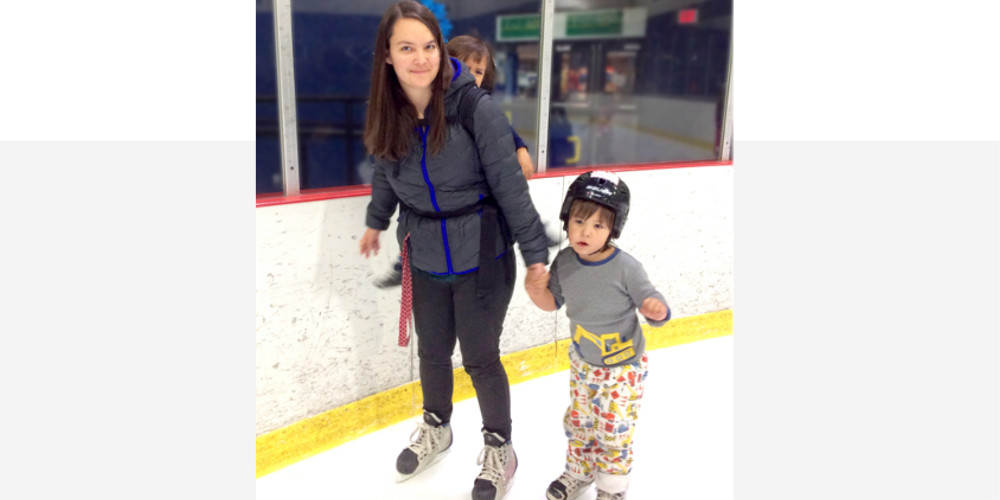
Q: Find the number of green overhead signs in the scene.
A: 2